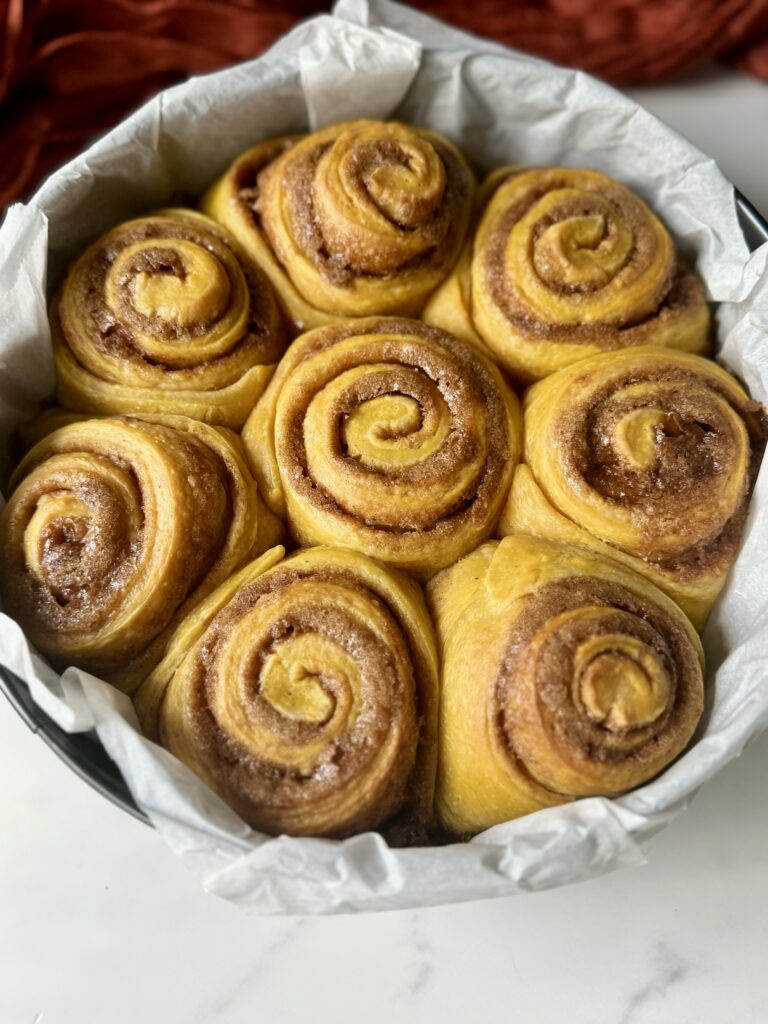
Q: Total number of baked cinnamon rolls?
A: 8